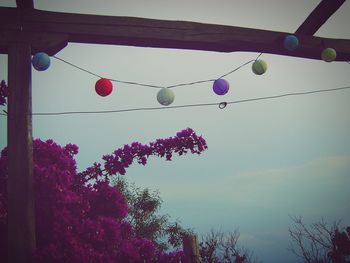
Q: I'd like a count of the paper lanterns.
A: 7